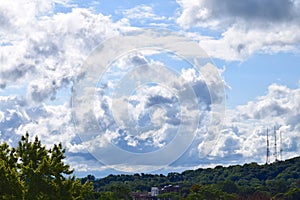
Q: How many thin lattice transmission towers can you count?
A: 3